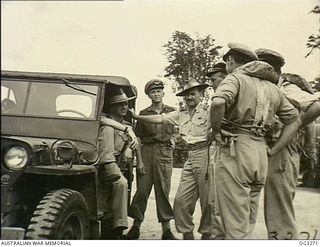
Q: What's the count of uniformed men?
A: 6